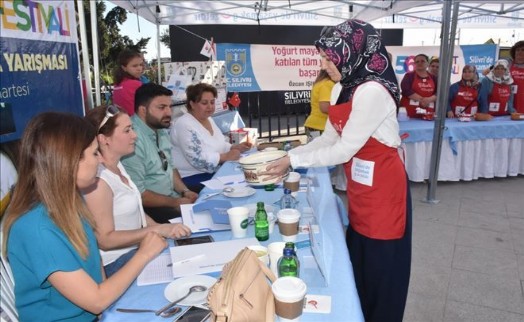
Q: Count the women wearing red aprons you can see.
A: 5